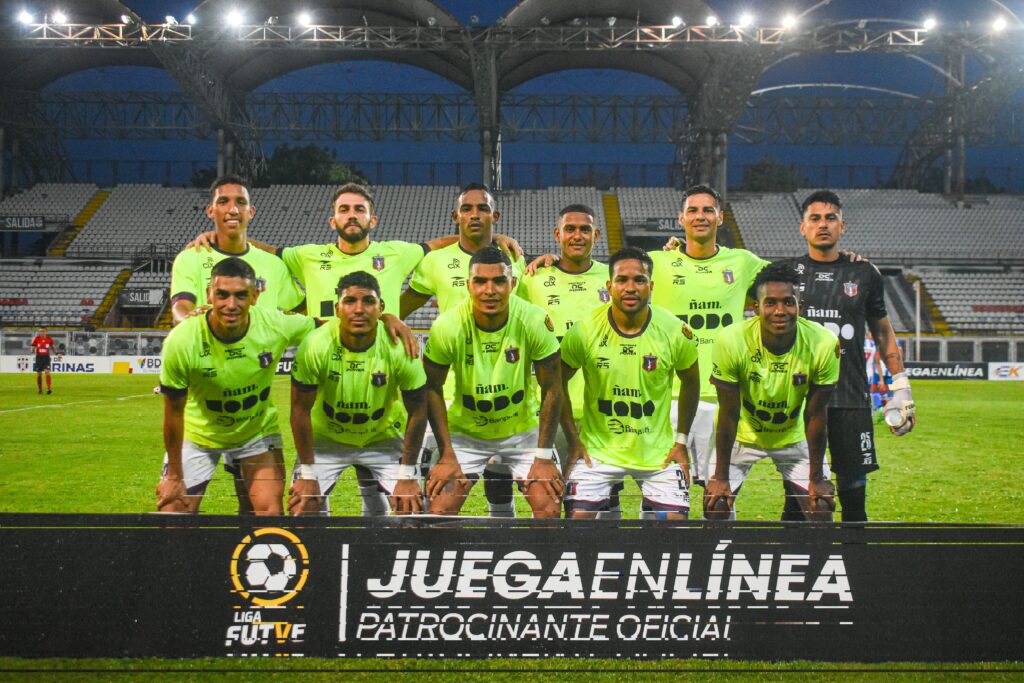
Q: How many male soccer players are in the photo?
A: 11